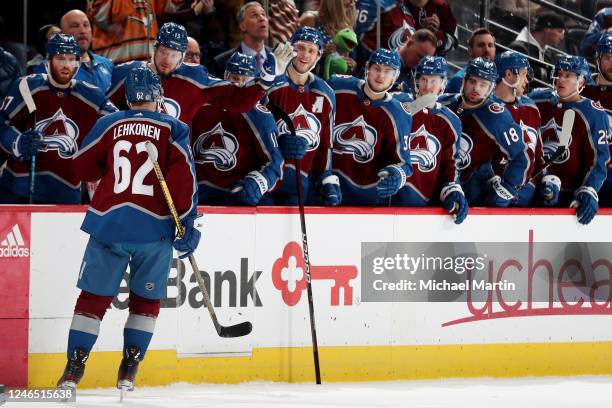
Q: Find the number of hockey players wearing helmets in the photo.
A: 11